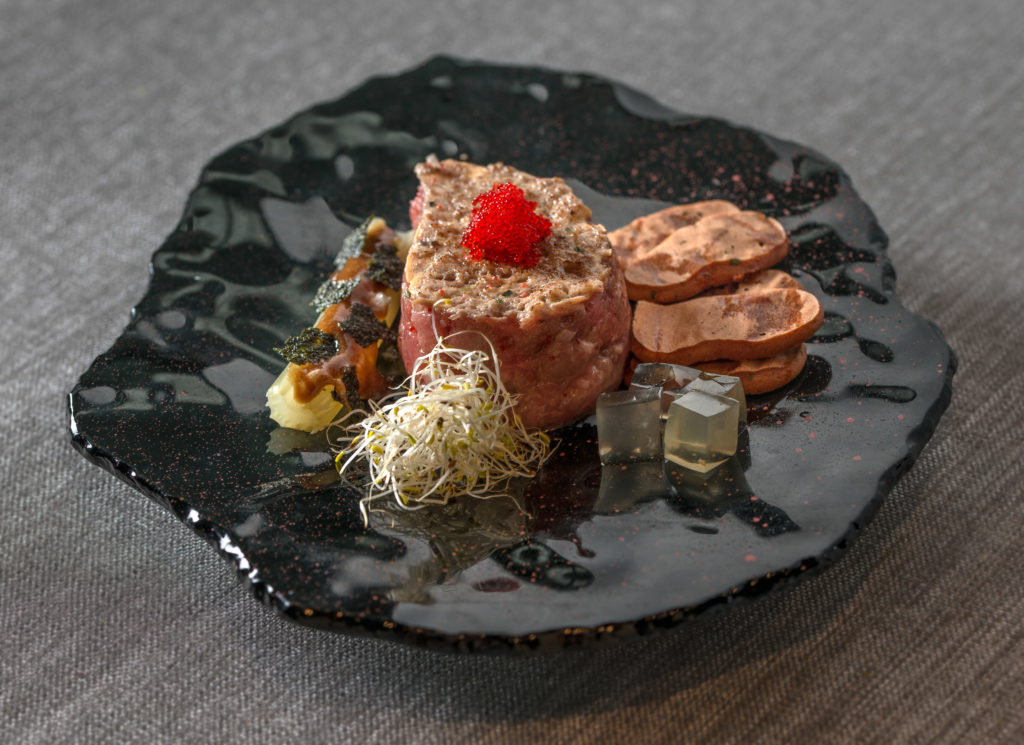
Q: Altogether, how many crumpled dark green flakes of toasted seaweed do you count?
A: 6